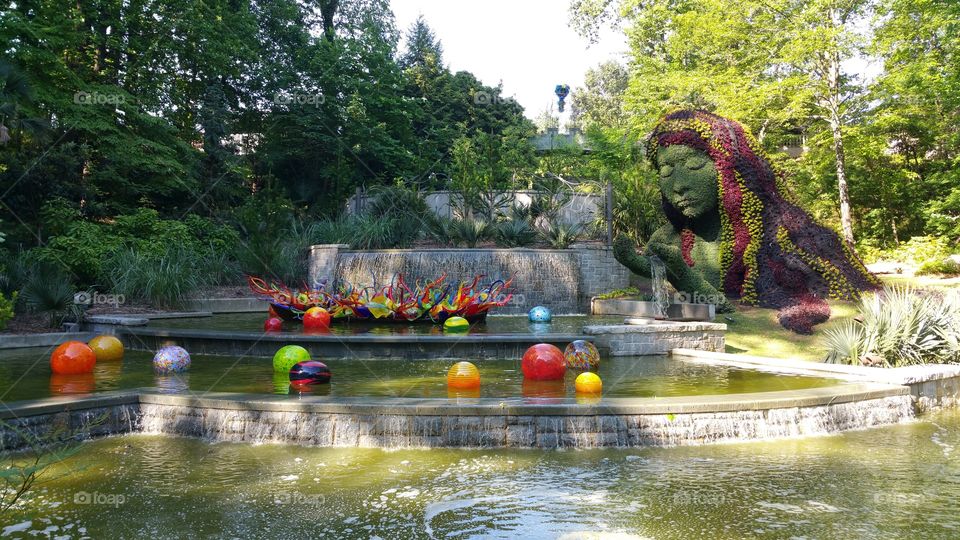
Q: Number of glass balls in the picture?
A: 13